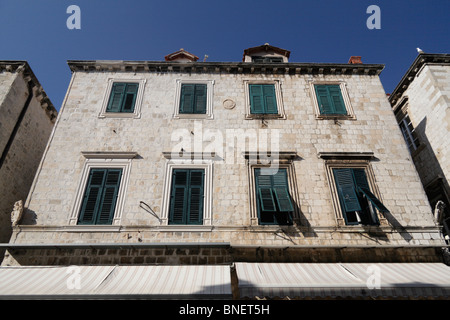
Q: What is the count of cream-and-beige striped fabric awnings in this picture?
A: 2